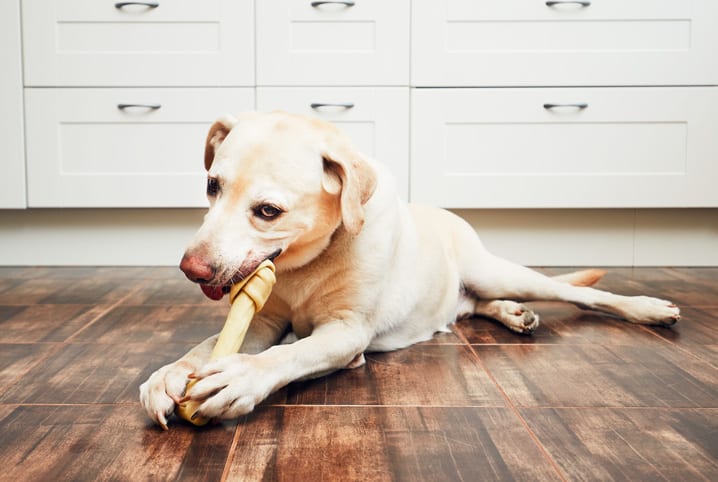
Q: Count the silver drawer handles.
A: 6